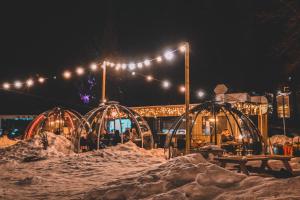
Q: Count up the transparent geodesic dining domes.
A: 3